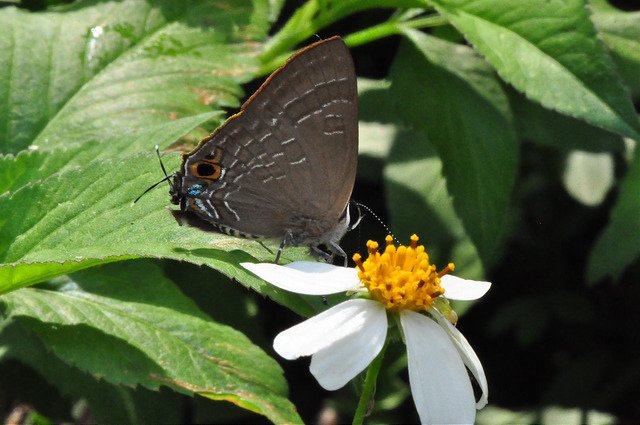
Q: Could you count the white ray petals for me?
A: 5